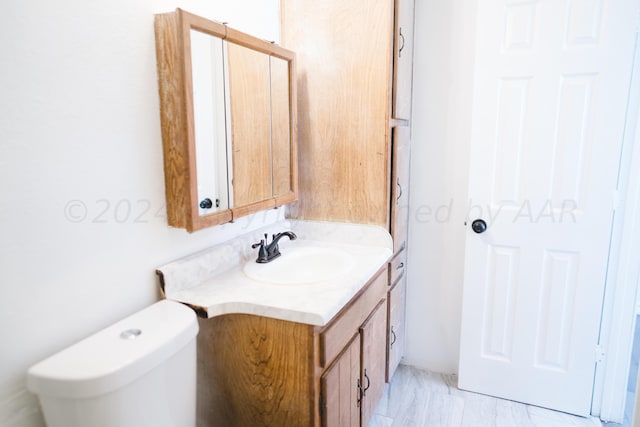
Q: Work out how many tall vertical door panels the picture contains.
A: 4